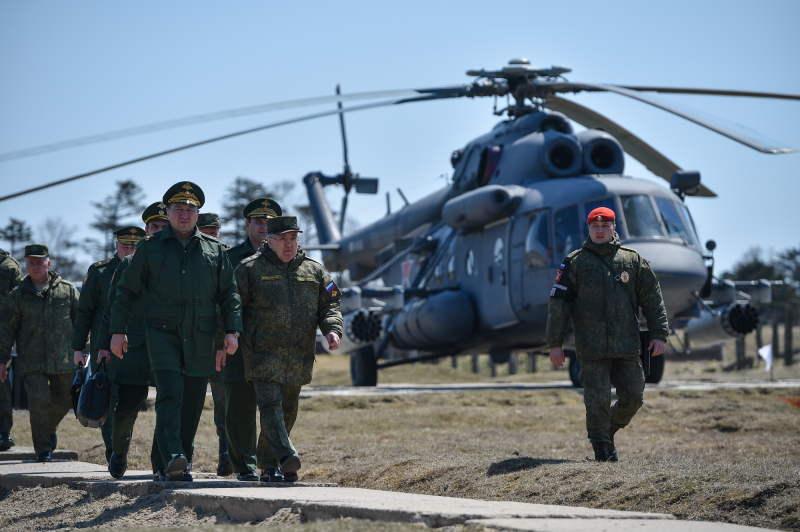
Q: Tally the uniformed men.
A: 9